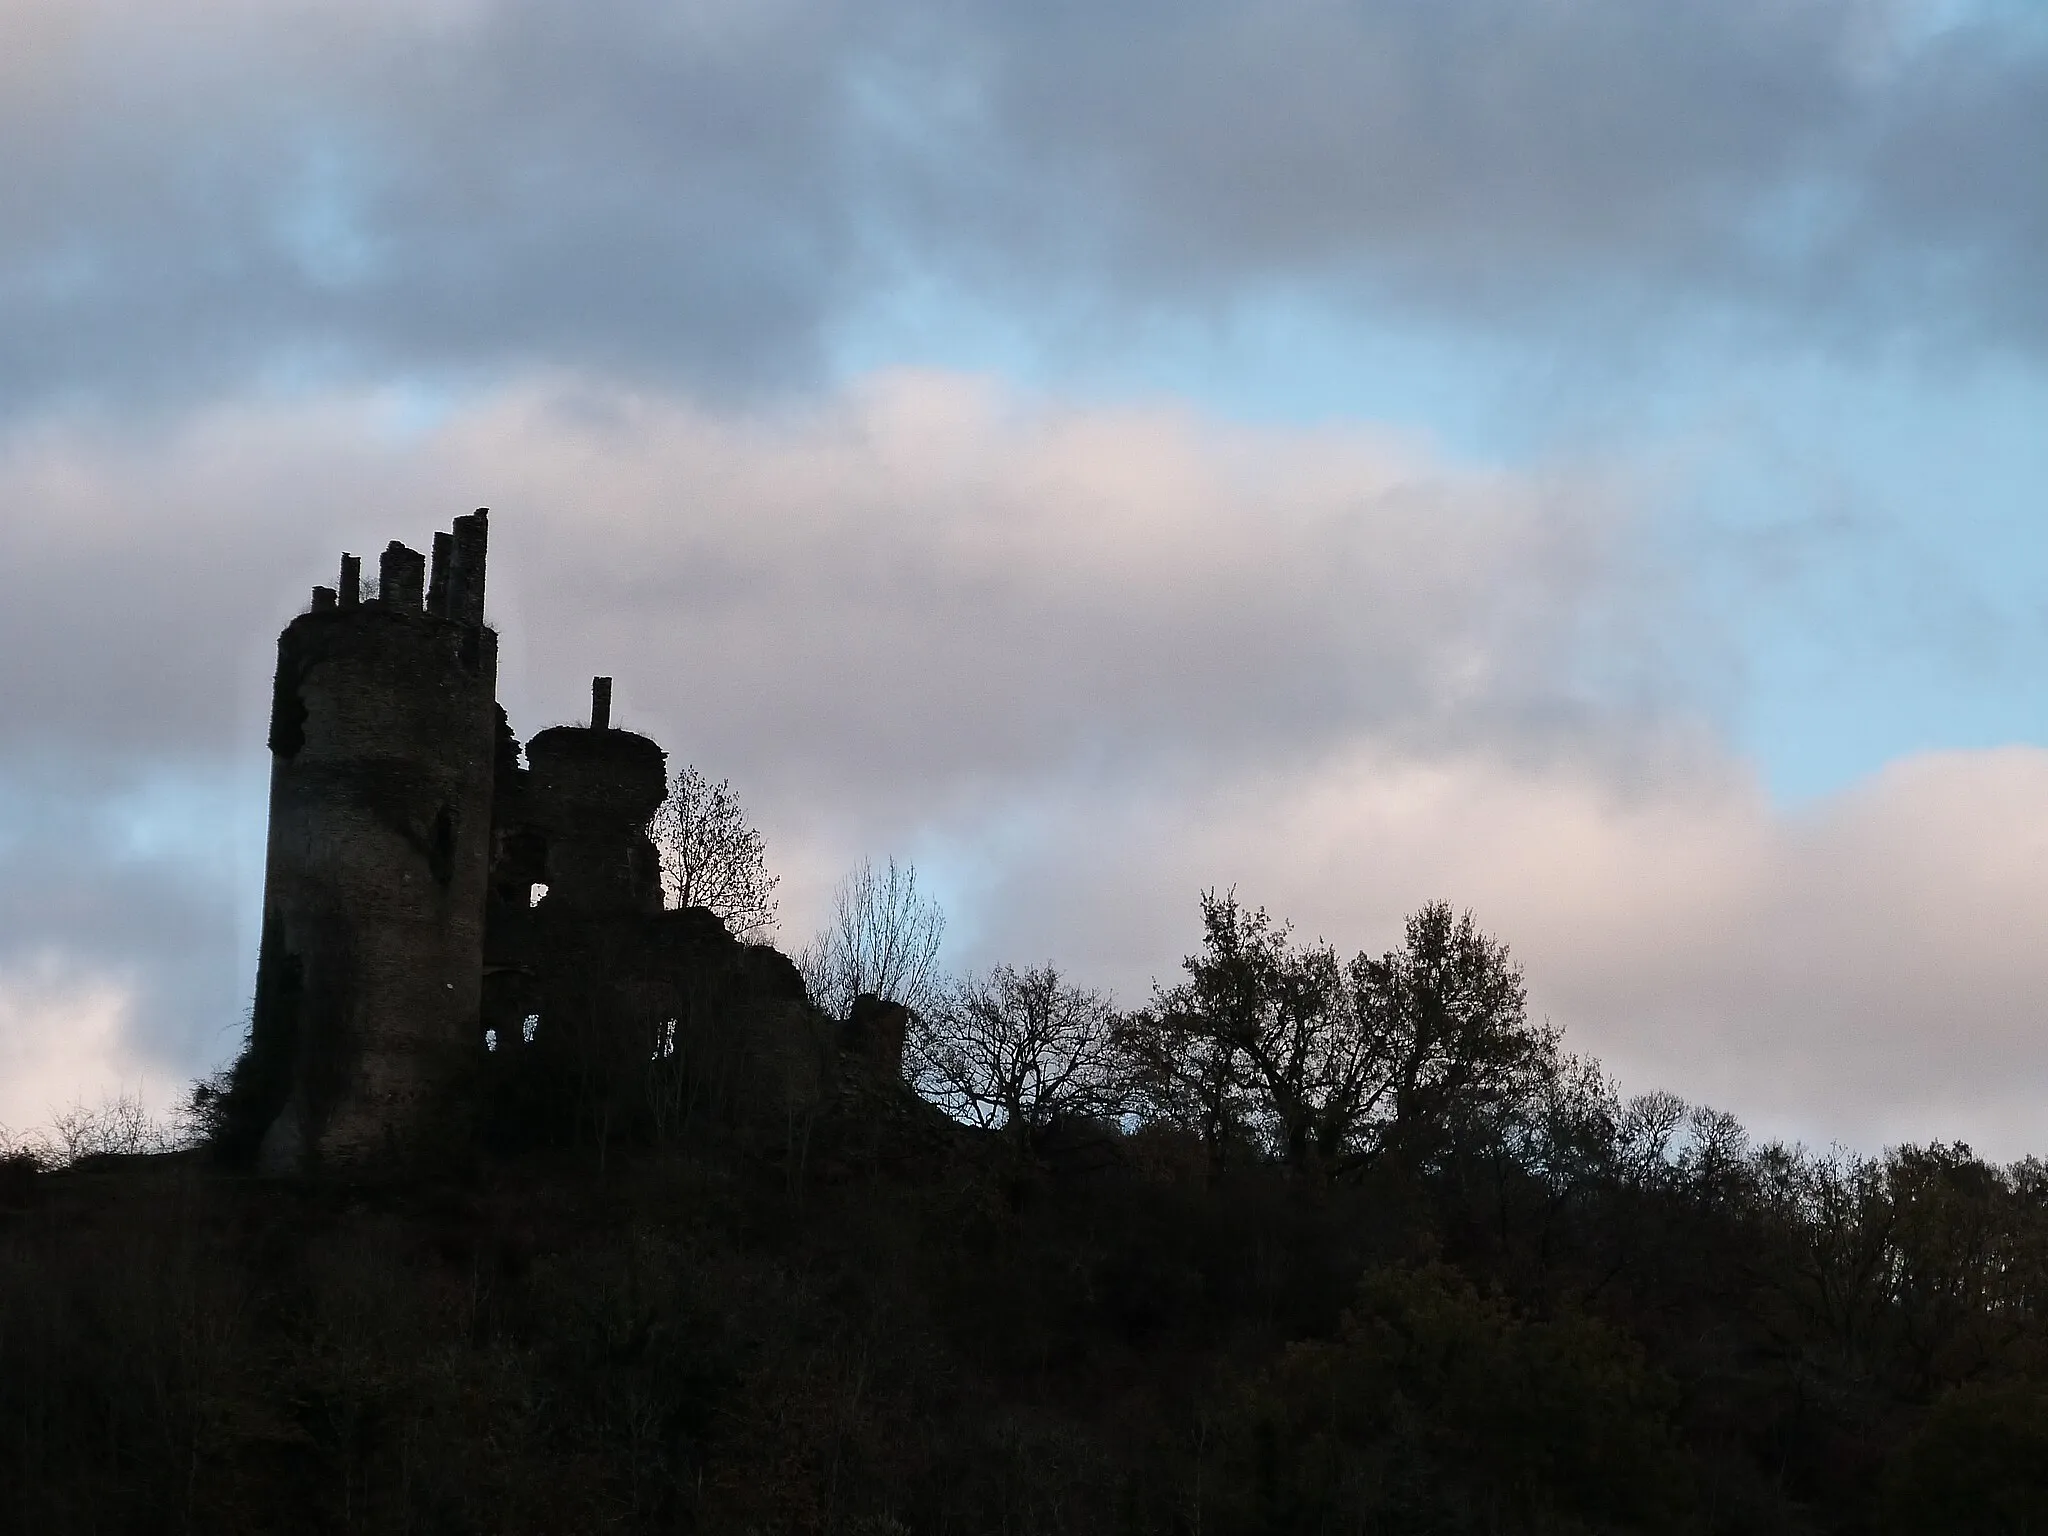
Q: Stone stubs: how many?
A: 6